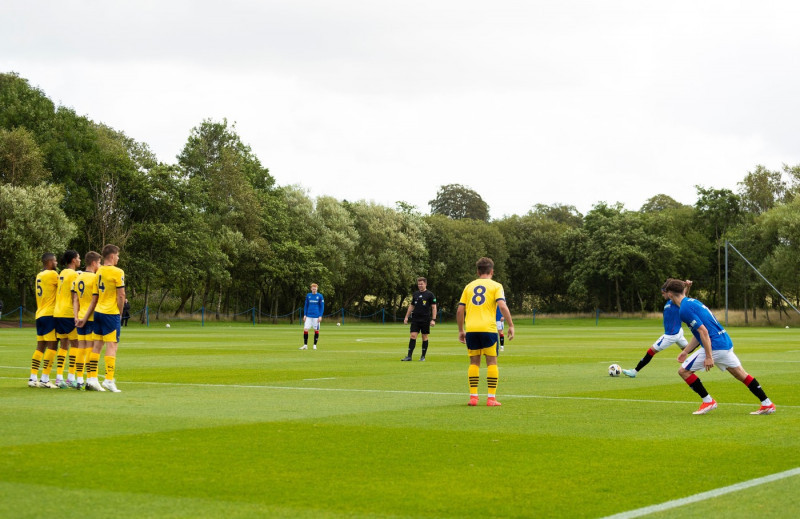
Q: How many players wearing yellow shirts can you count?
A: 5